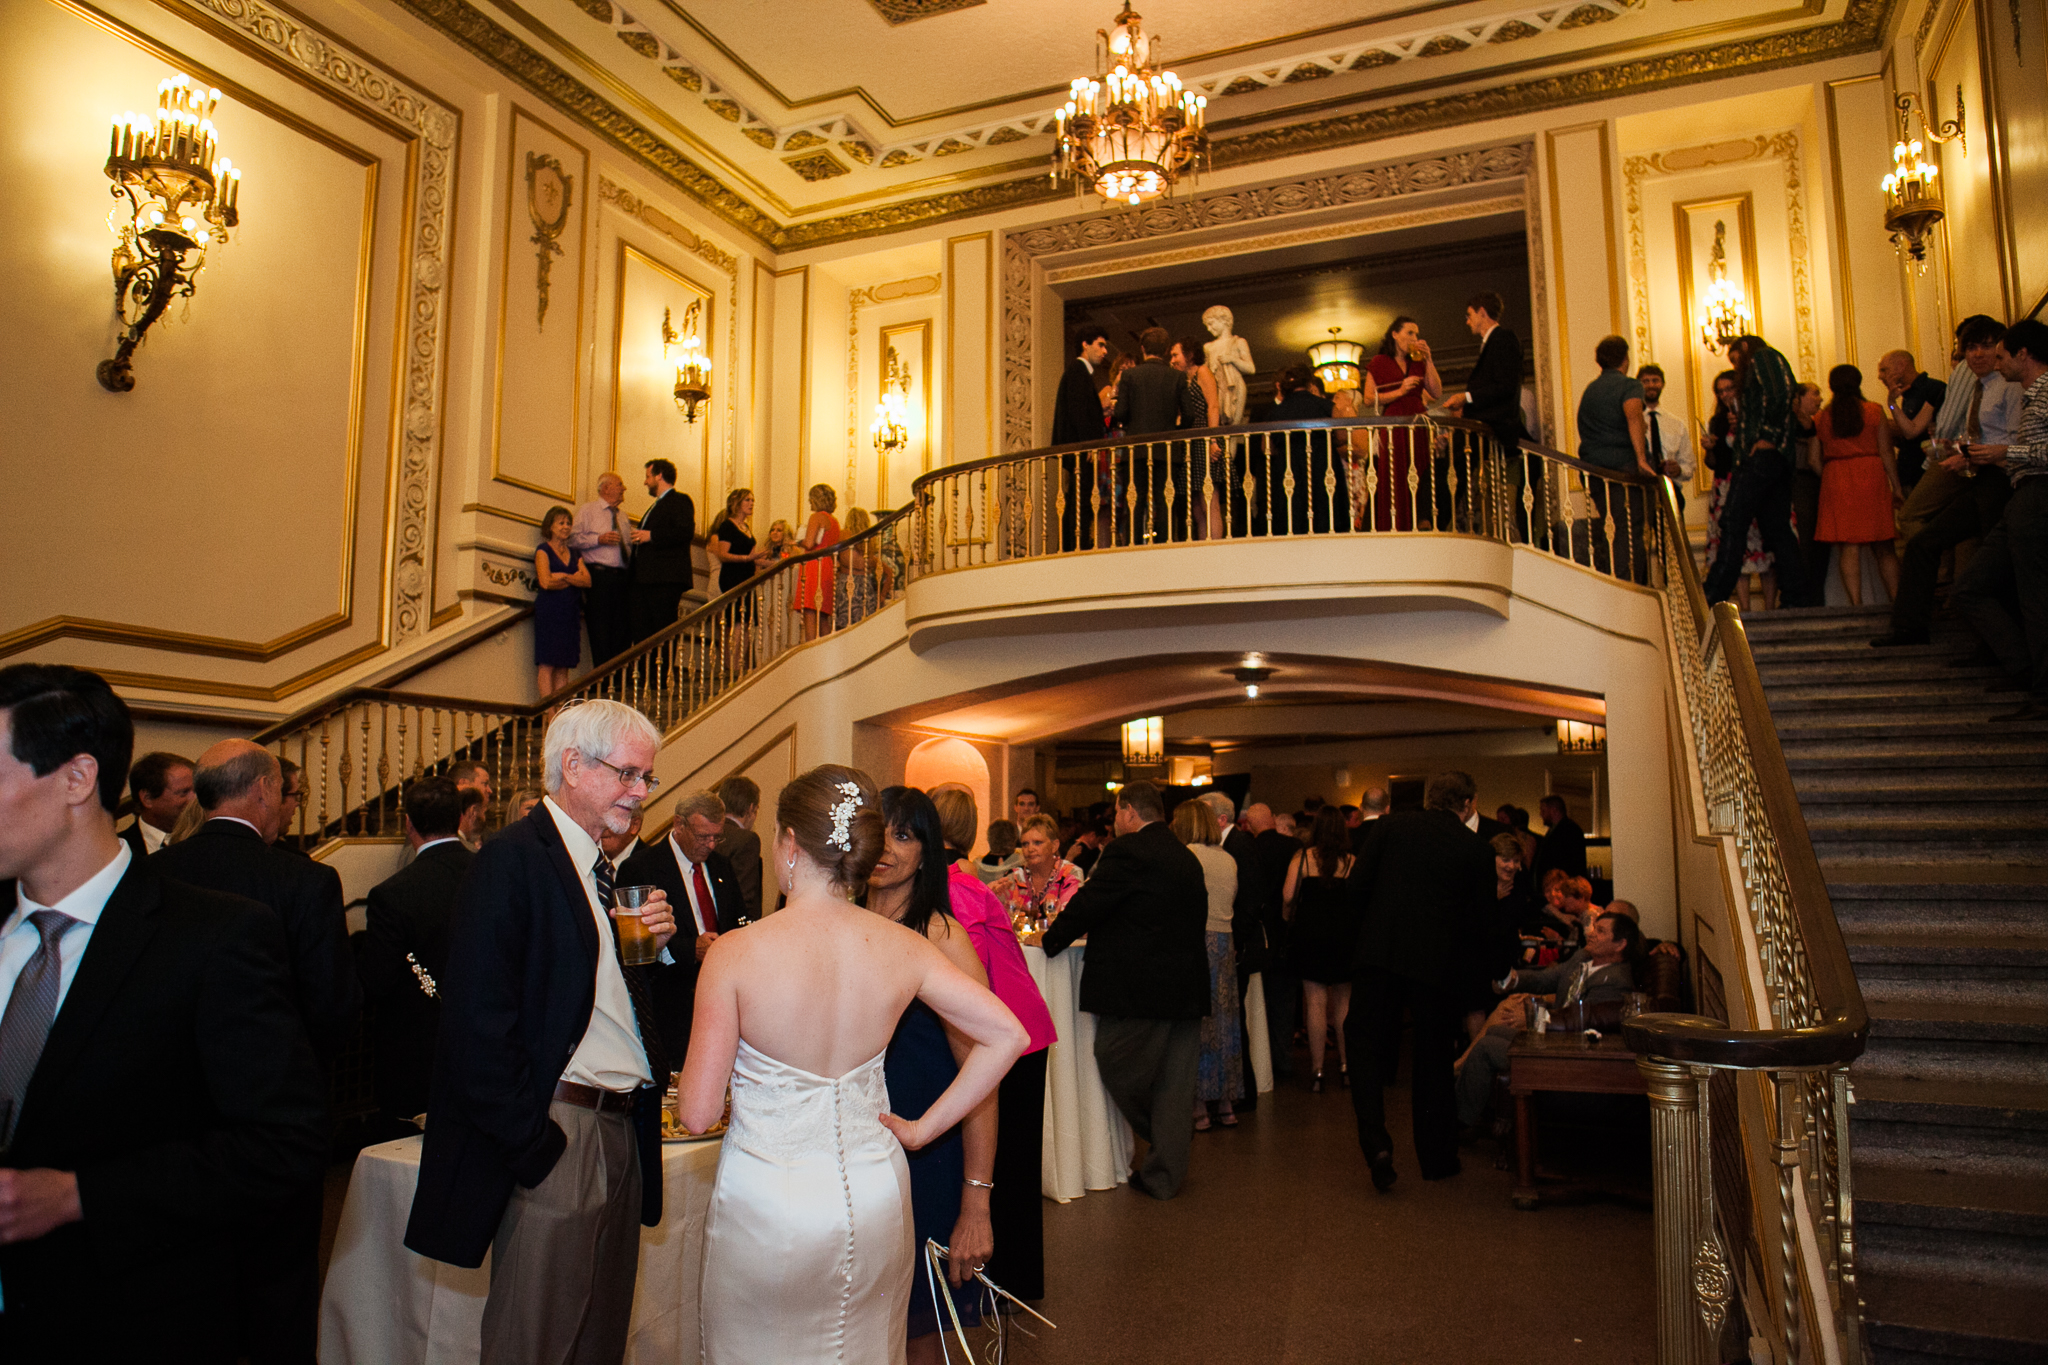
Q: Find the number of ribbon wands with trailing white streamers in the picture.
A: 3